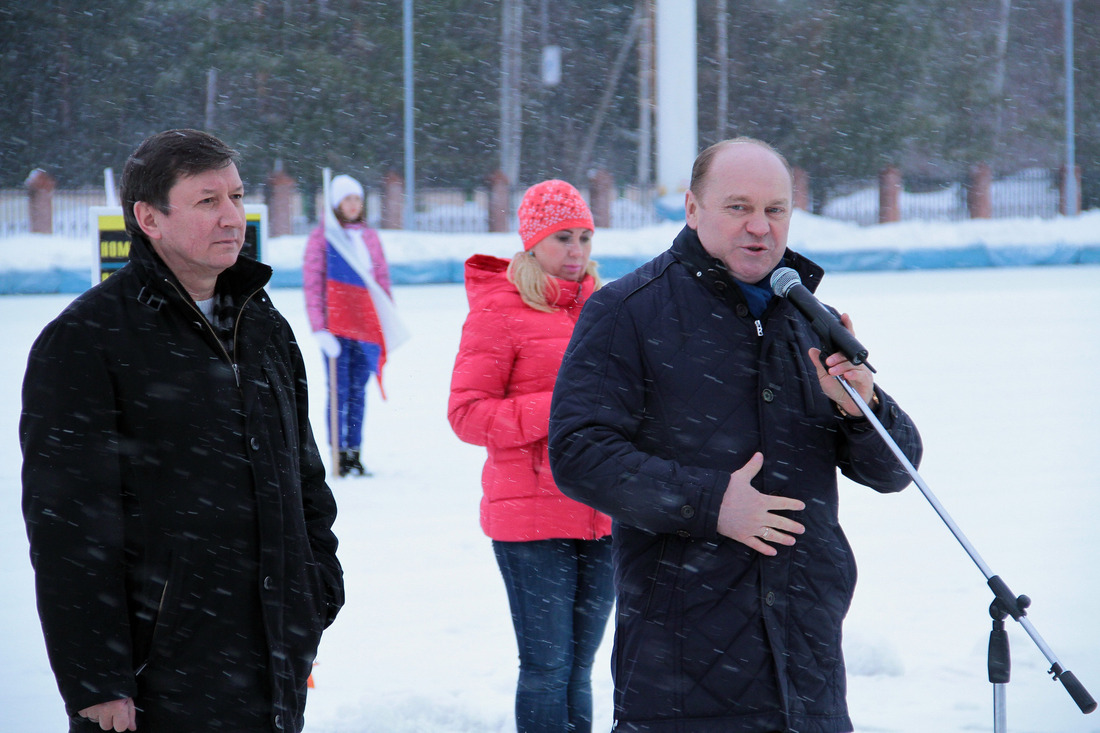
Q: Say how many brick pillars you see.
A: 9